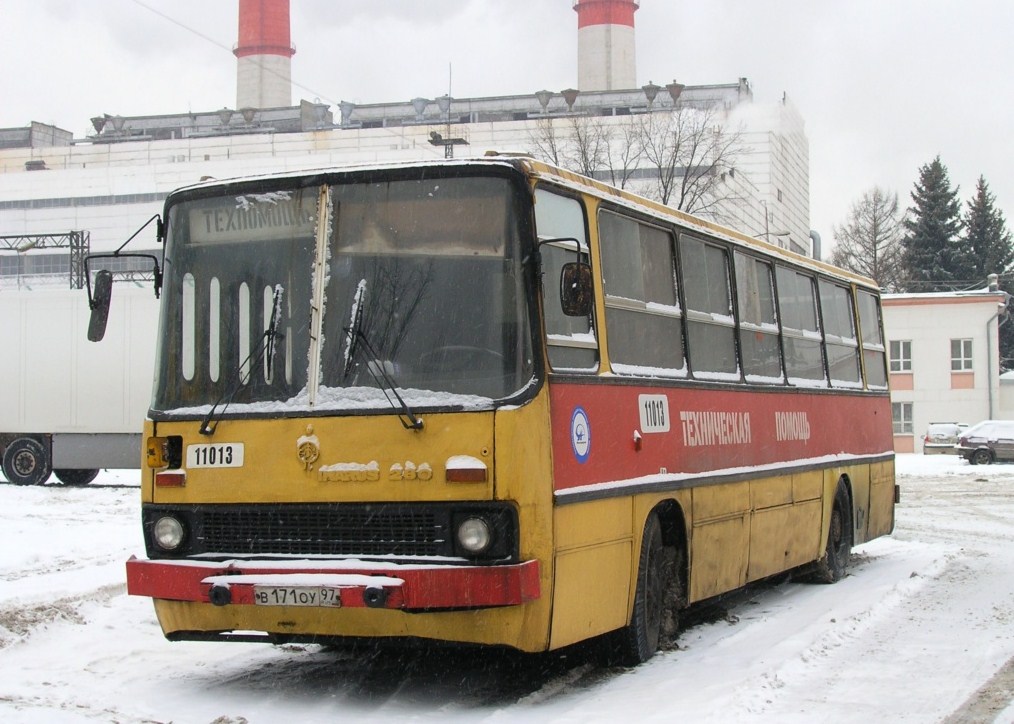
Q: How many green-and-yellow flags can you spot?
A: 0